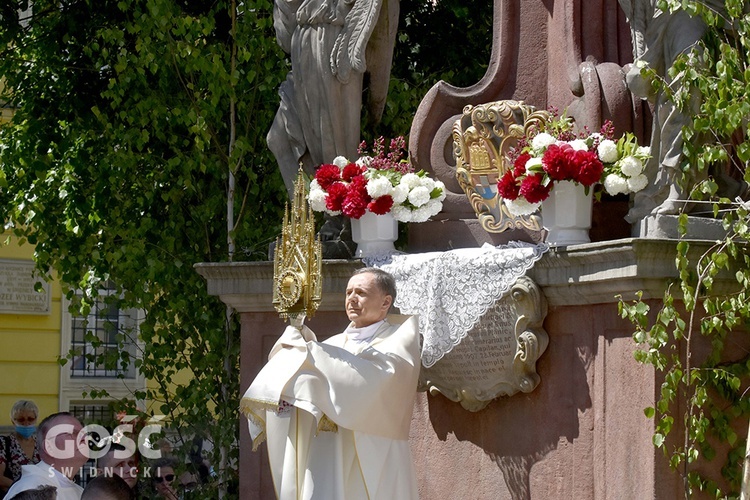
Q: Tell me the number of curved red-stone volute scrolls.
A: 2